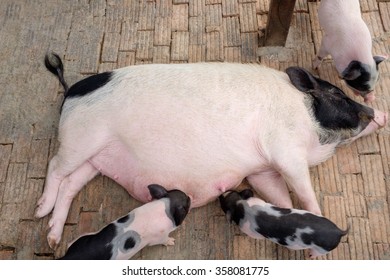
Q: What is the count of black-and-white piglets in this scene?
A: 3